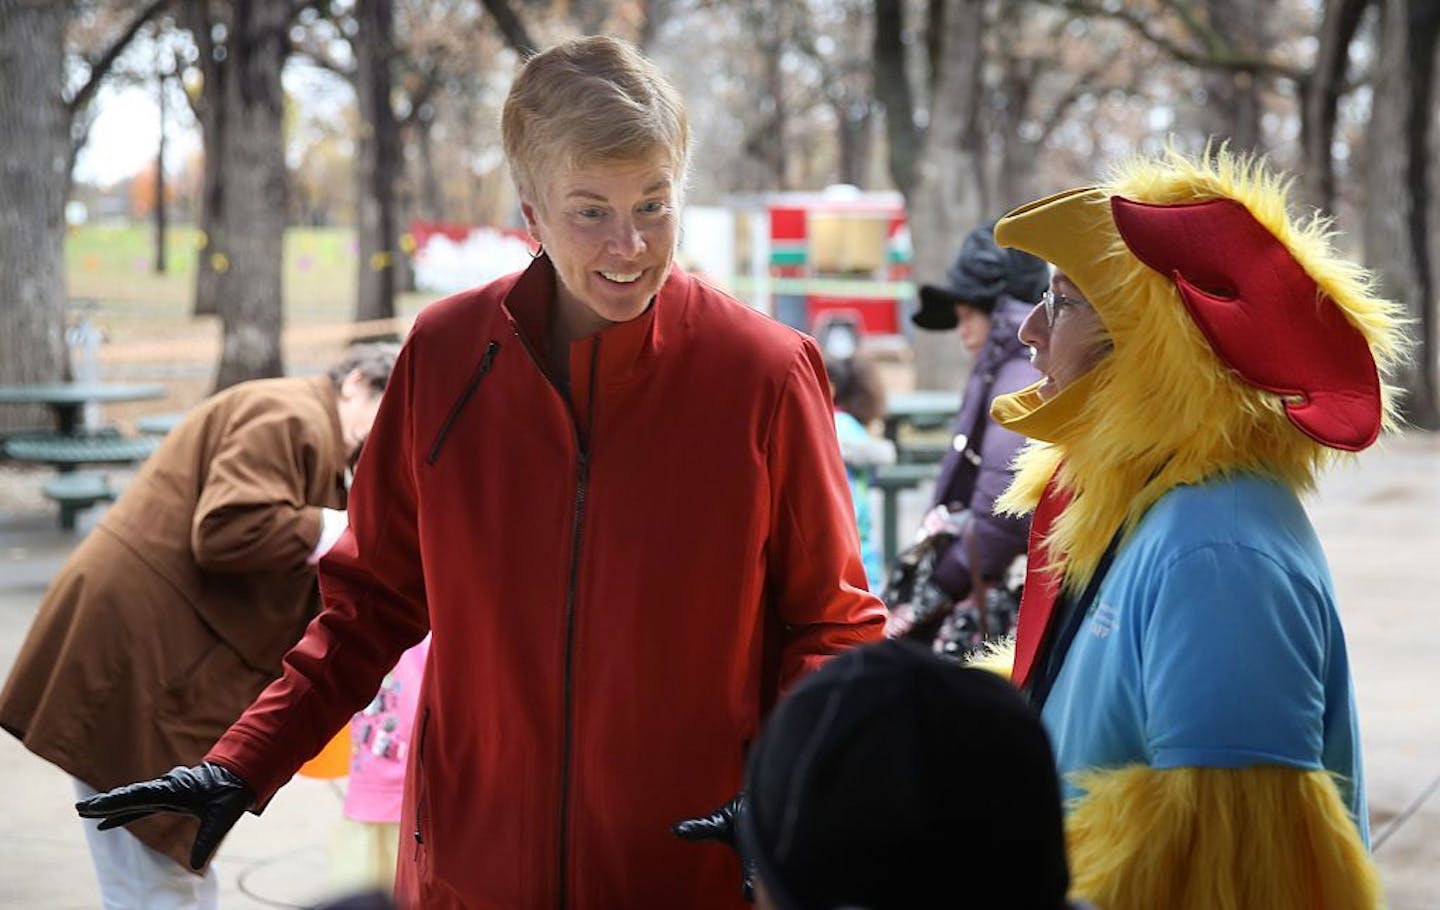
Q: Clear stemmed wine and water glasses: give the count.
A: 0